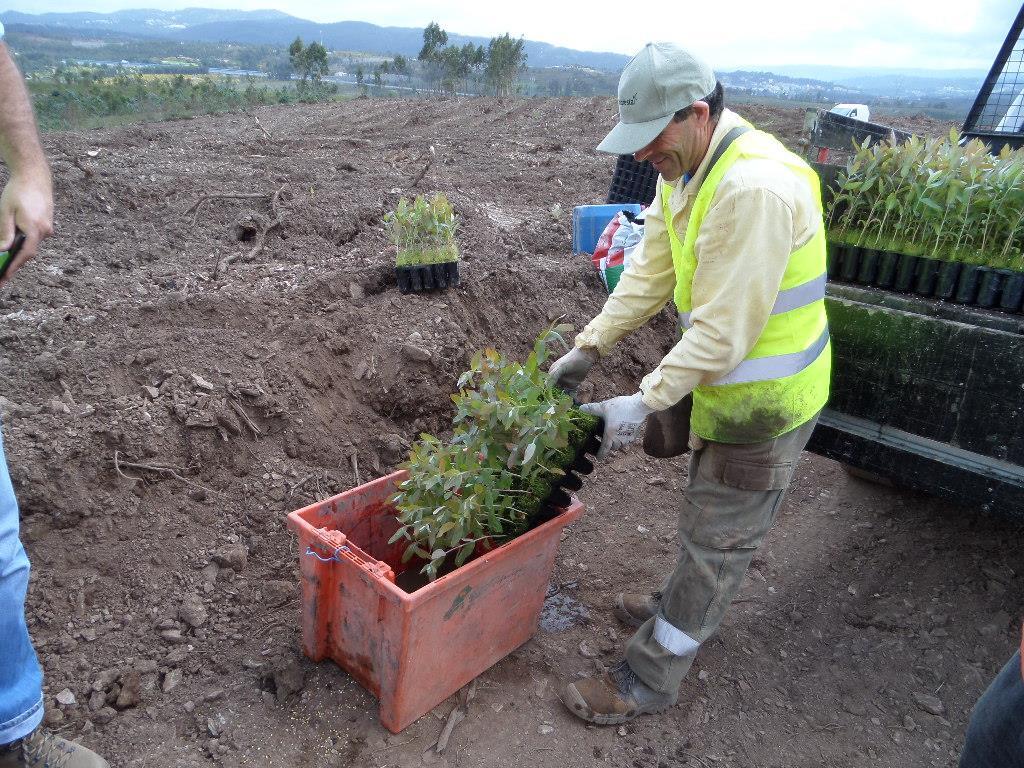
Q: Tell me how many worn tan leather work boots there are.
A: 2